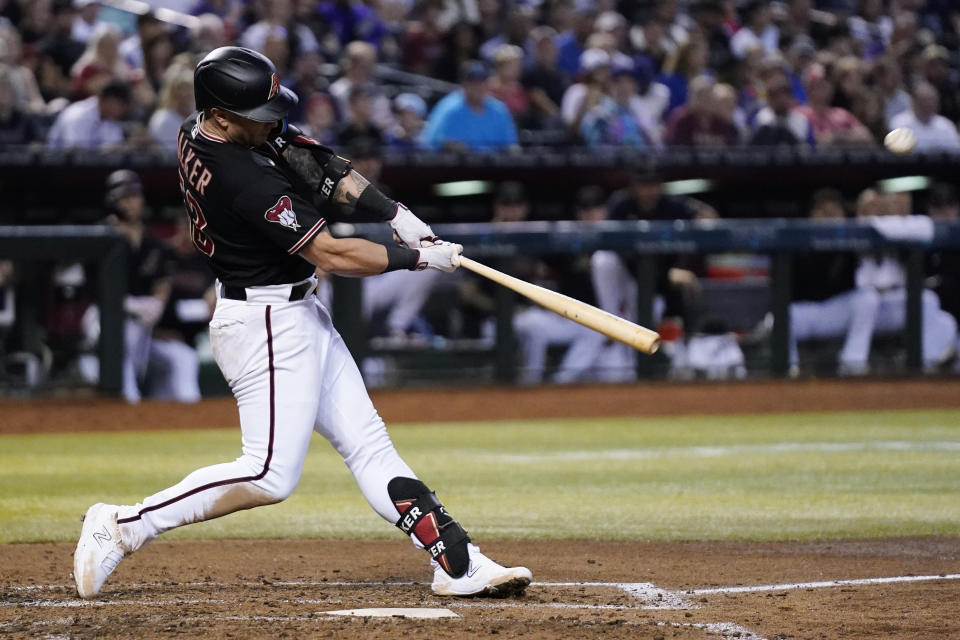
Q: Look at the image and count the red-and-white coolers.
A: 1